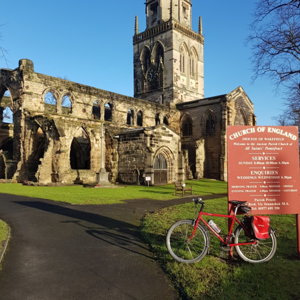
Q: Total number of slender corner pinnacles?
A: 2